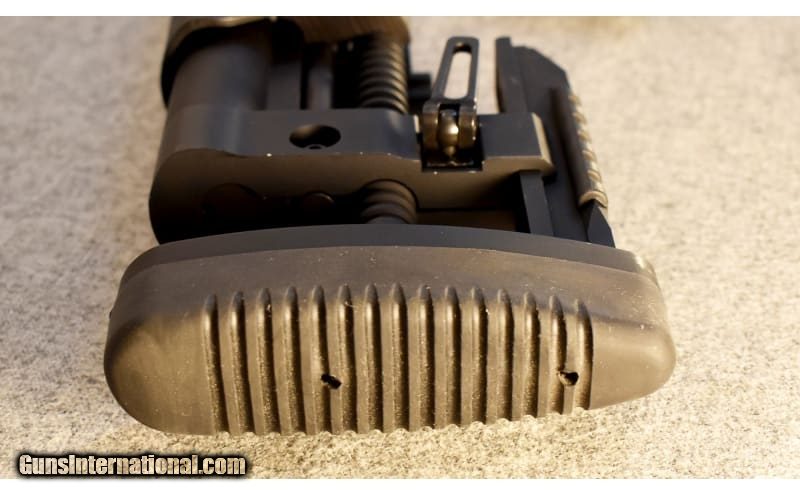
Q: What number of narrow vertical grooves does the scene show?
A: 15